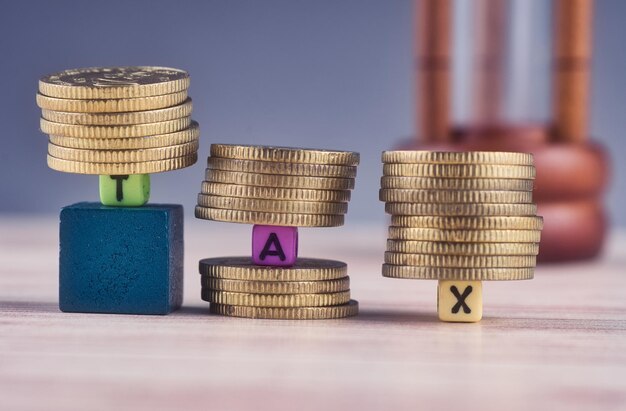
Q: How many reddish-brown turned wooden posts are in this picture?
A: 3